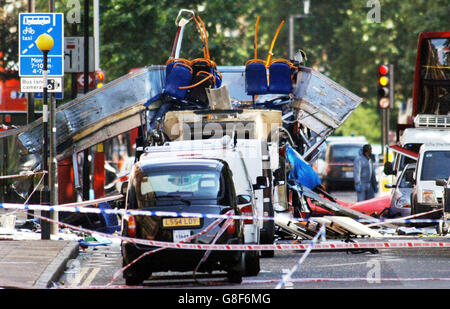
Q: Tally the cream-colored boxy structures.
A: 1